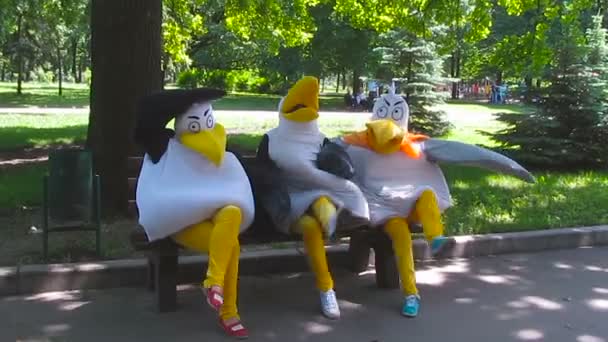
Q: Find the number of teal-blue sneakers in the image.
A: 2